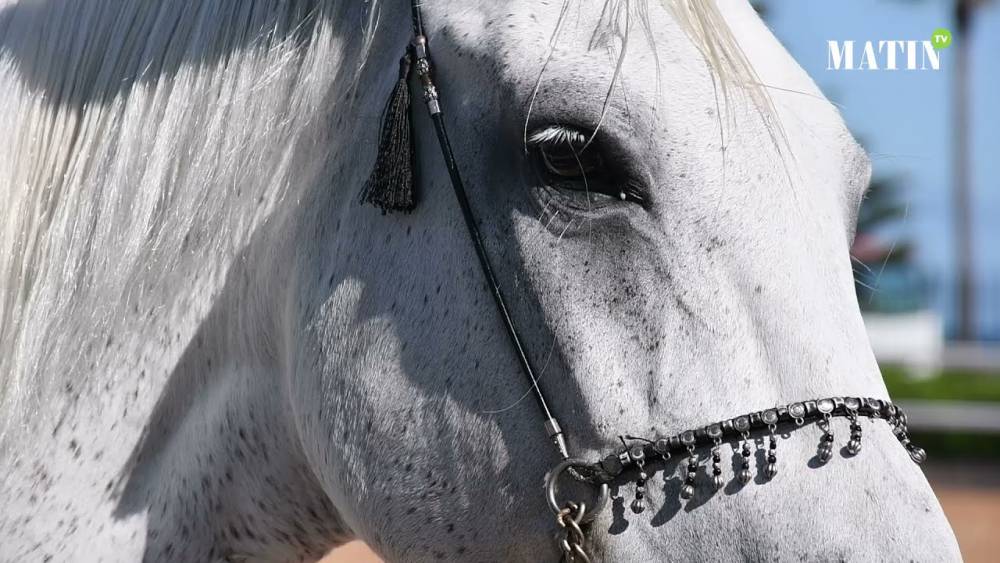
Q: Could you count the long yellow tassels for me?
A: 0